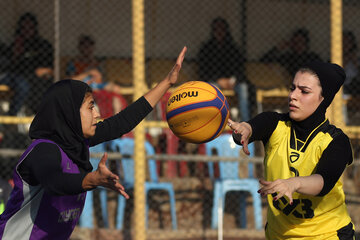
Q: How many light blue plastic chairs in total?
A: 3